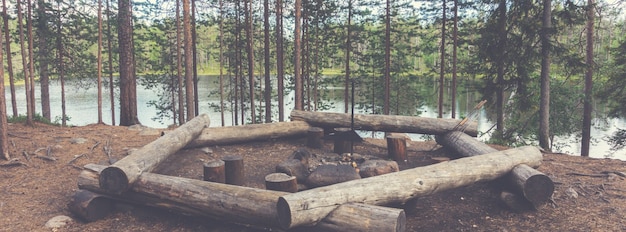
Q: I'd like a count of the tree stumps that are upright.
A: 6